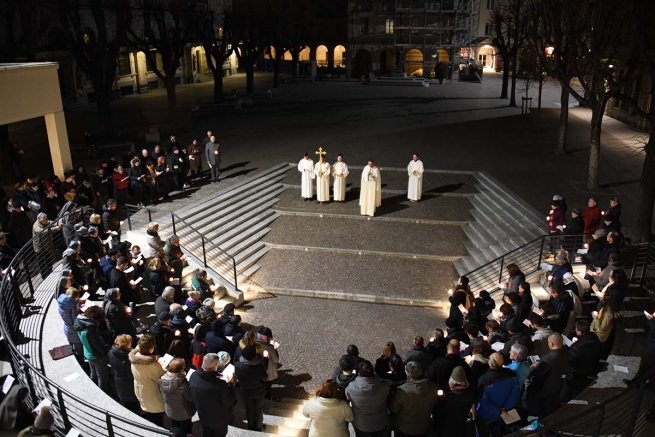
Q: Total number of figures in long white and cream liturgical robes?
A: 5